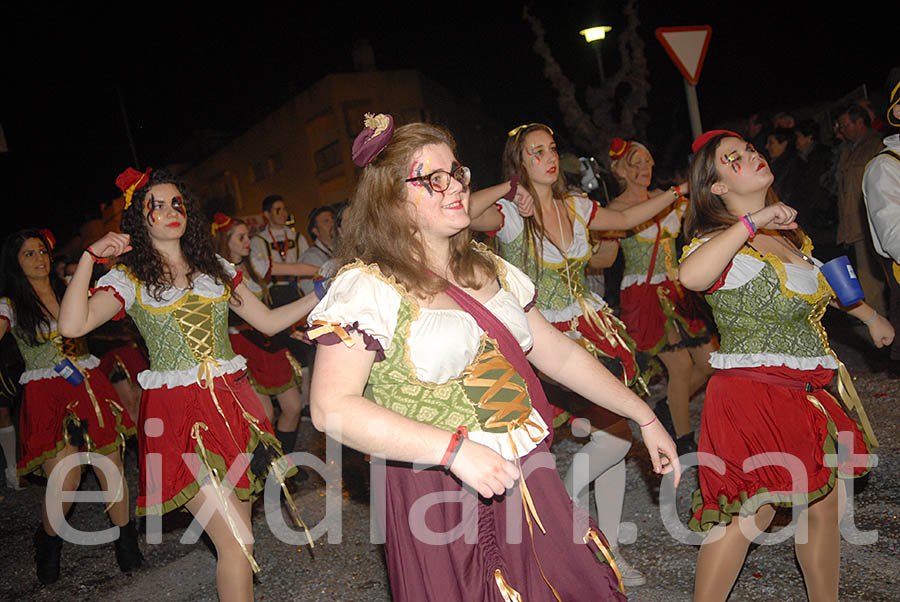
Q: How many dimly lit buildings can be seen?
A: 1